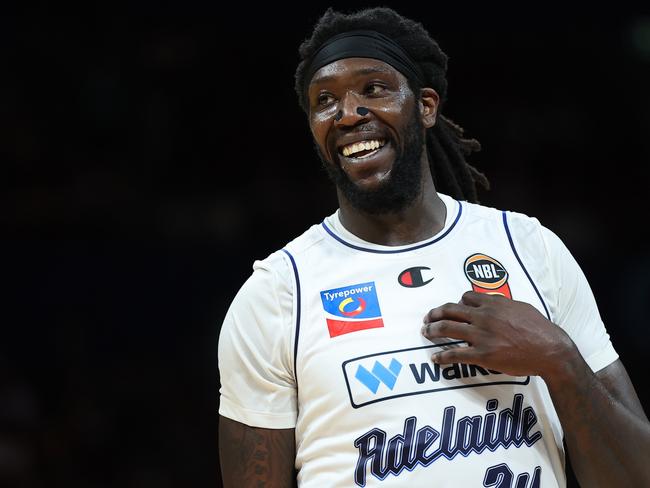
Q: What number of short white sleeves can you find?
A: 2